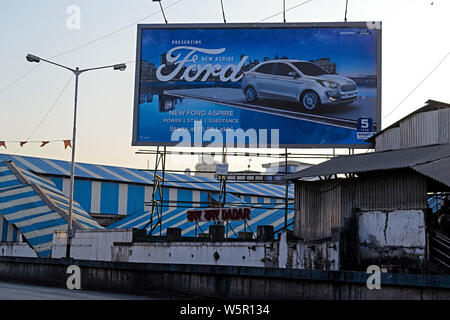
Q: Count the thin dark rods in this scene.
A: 4